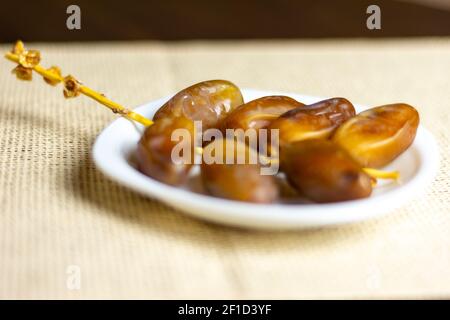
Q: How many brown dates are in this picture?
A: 7